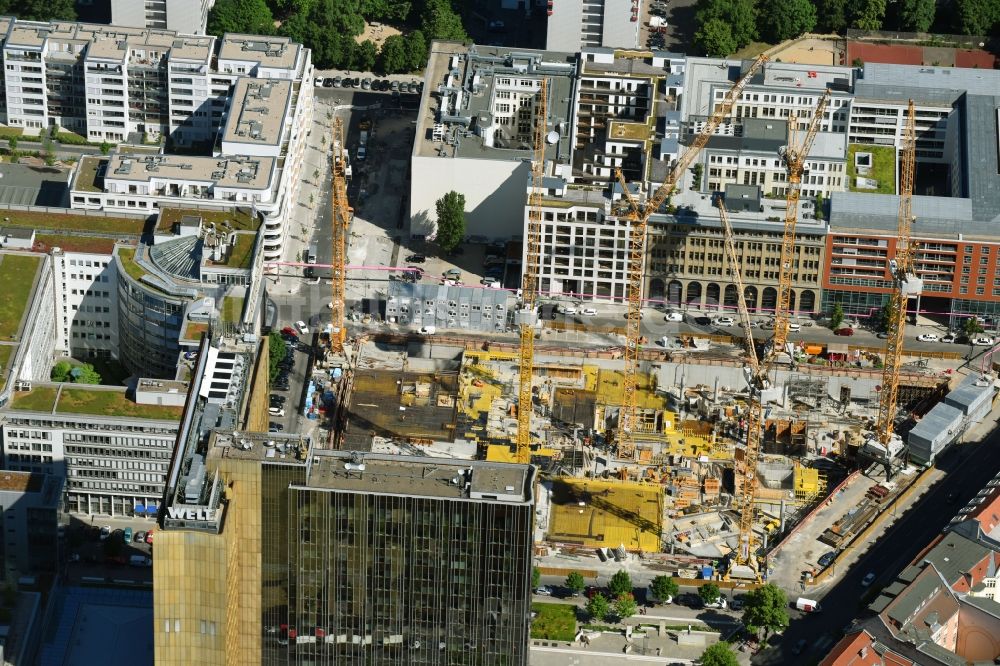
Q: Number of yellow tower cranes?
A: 6